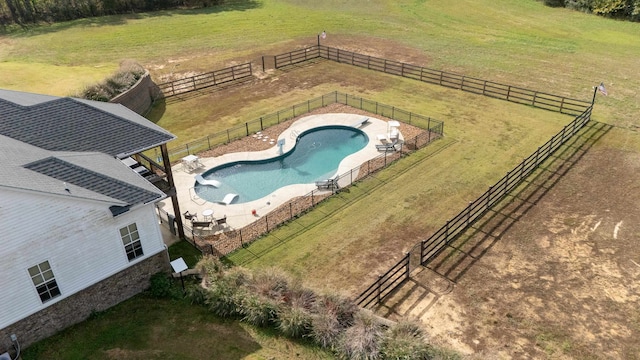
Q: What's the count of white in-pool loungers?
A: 2